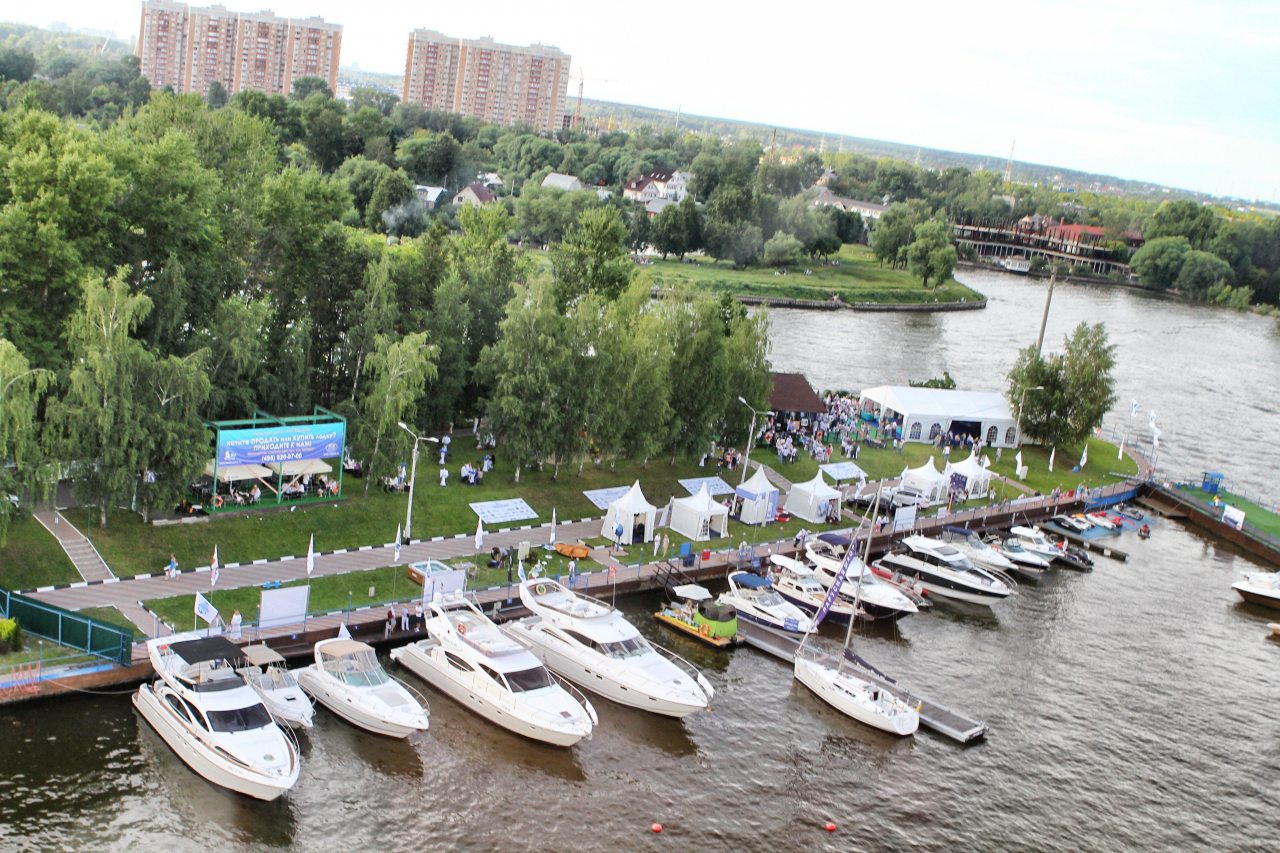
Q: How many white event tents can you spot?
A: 7